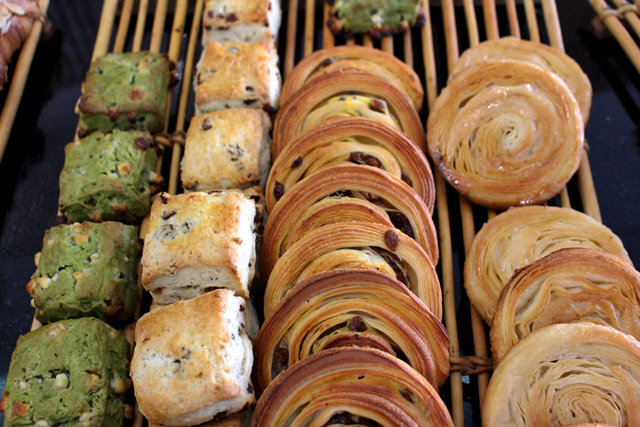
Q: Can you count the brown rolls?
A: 12